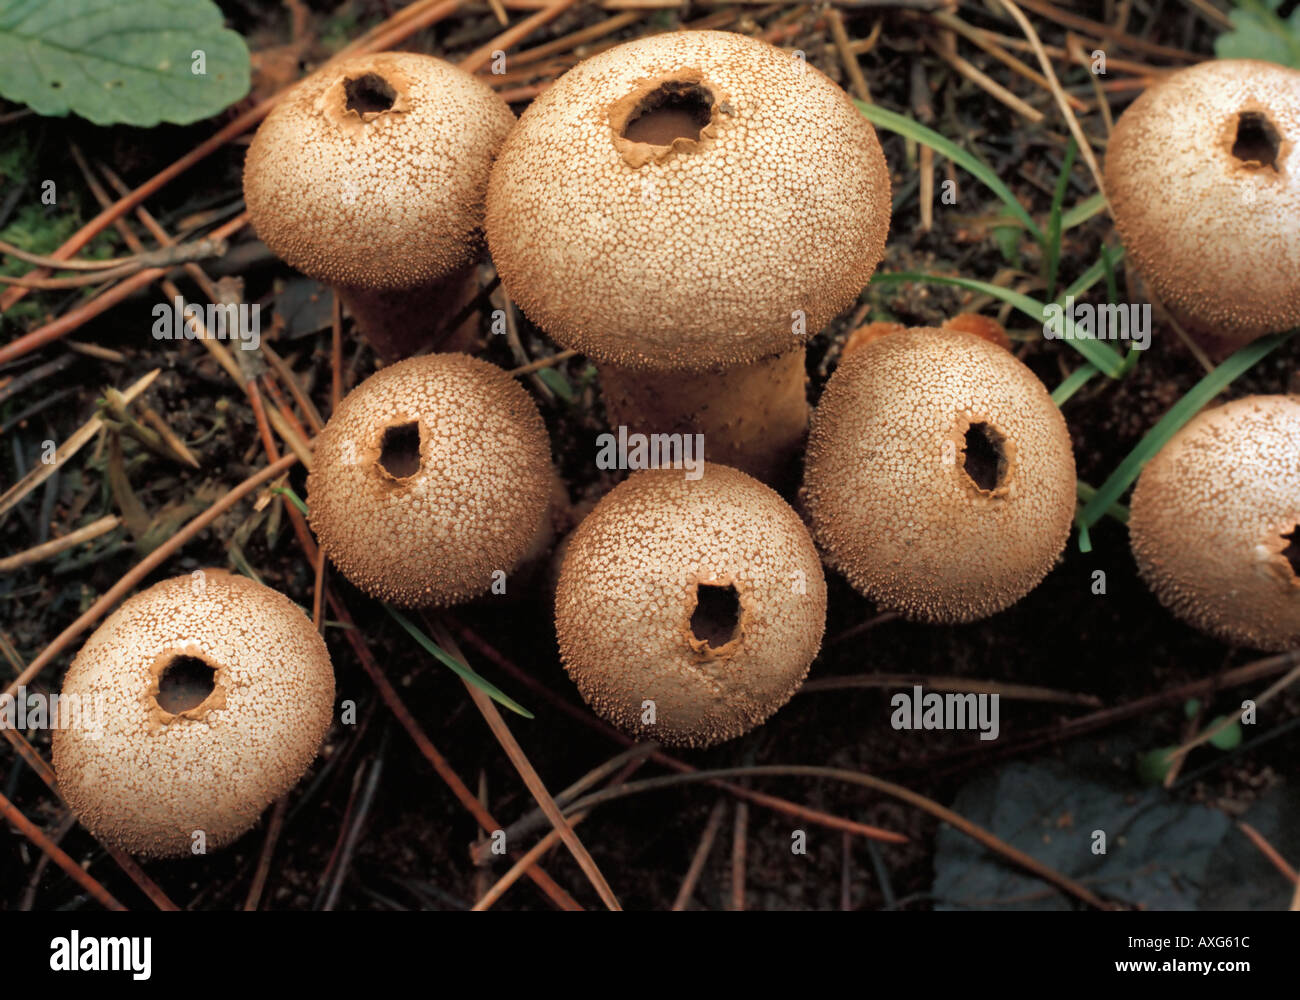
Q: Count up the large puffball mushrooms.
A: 8